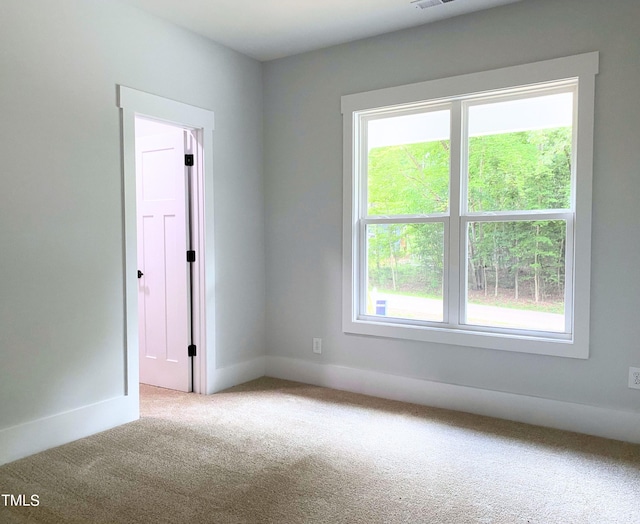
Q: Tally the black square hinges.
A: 3